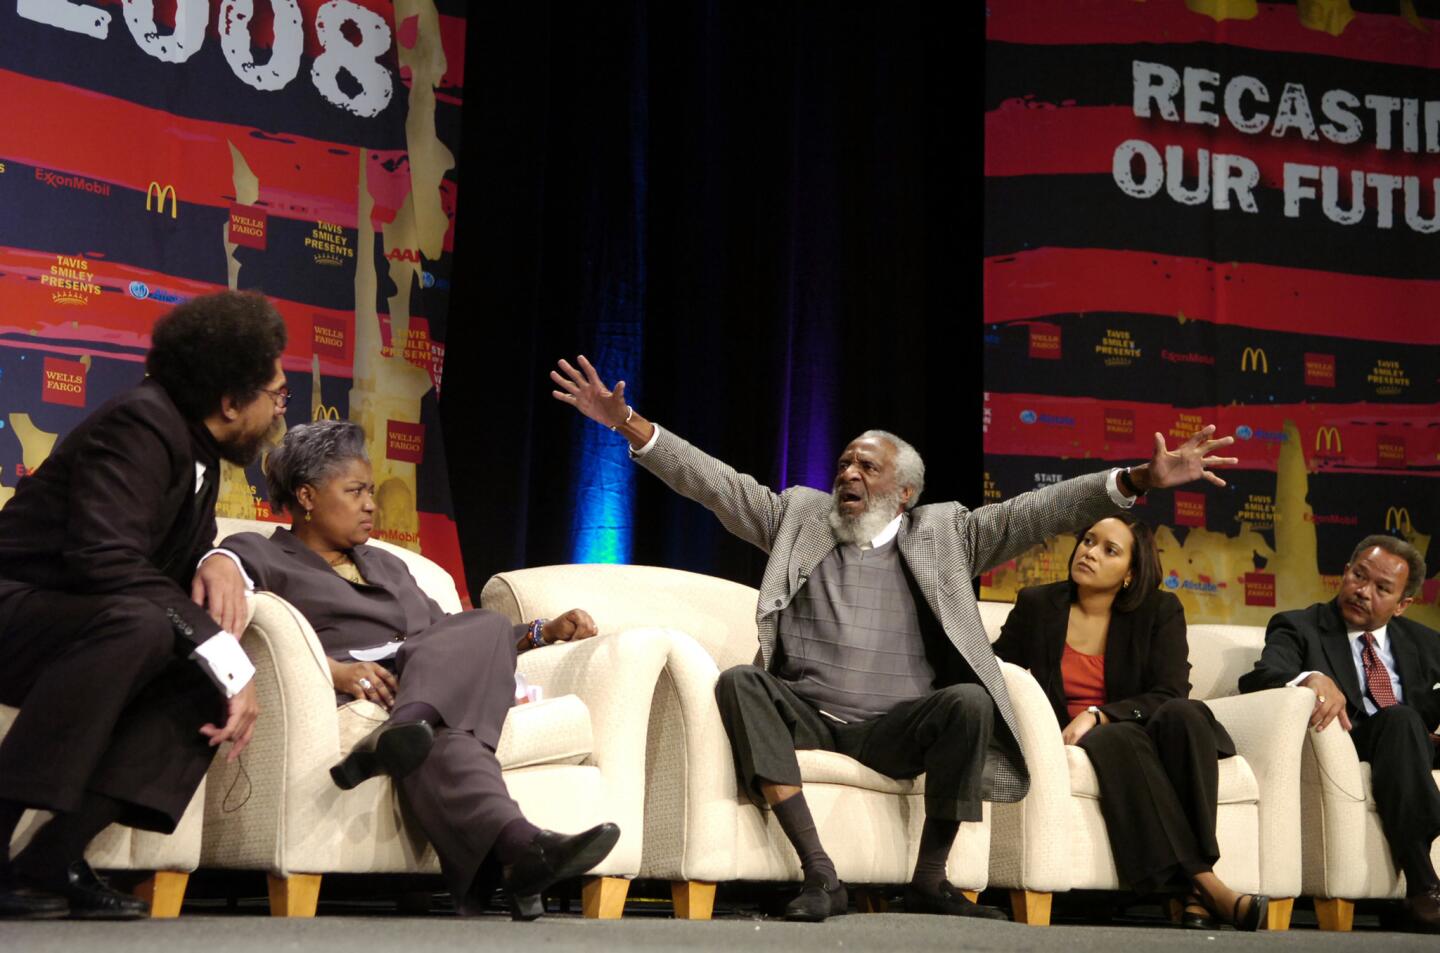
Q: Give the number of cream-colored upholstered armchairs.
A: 5